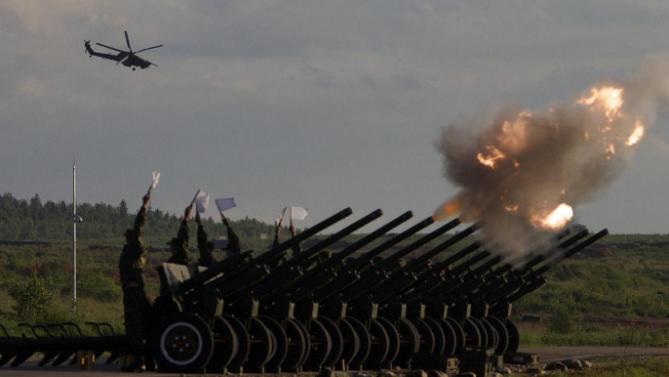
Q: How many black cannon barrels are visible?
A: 12